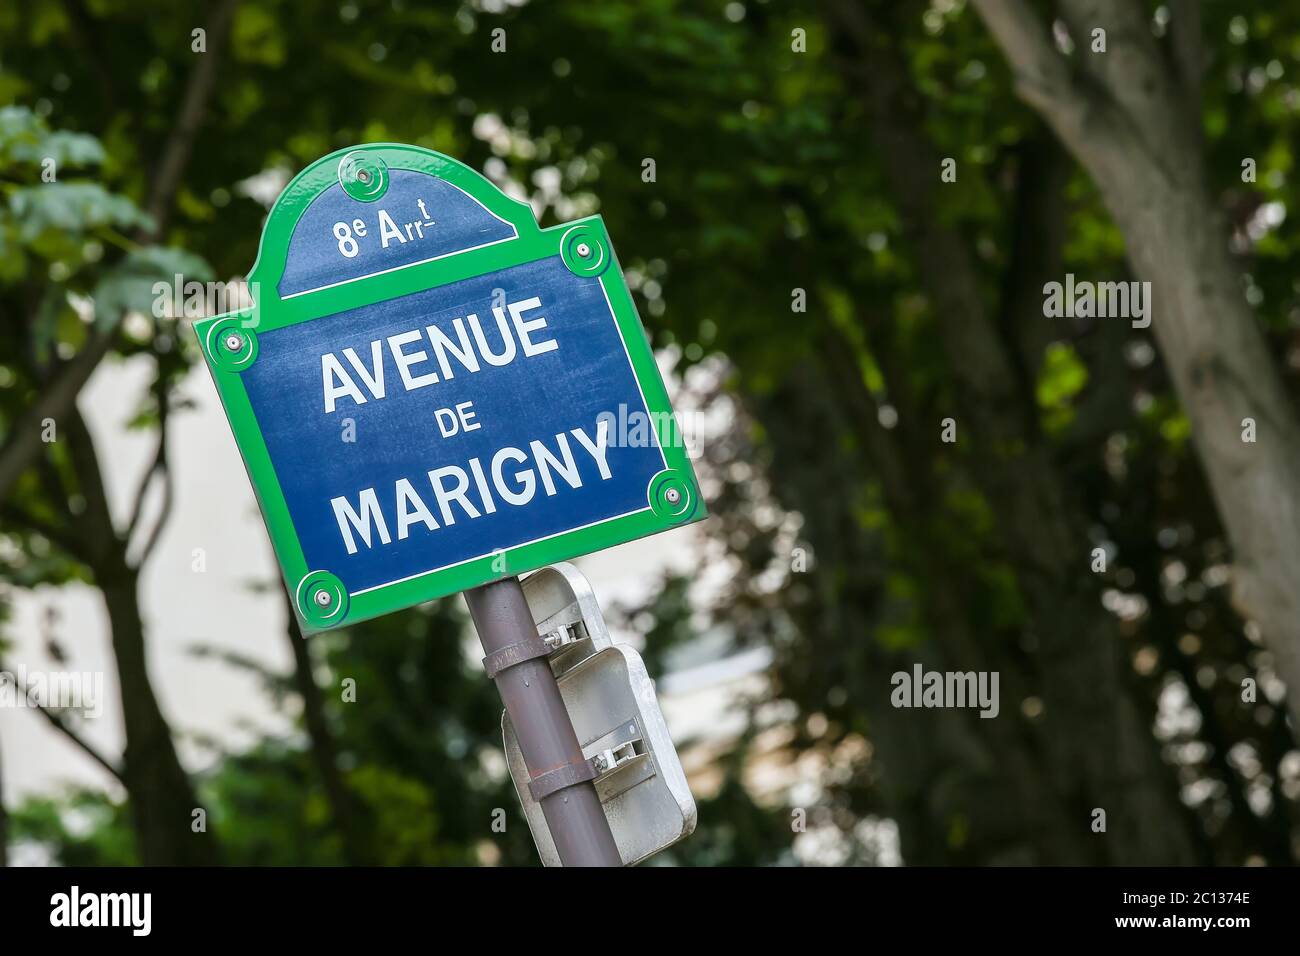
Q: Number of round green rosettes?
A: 5